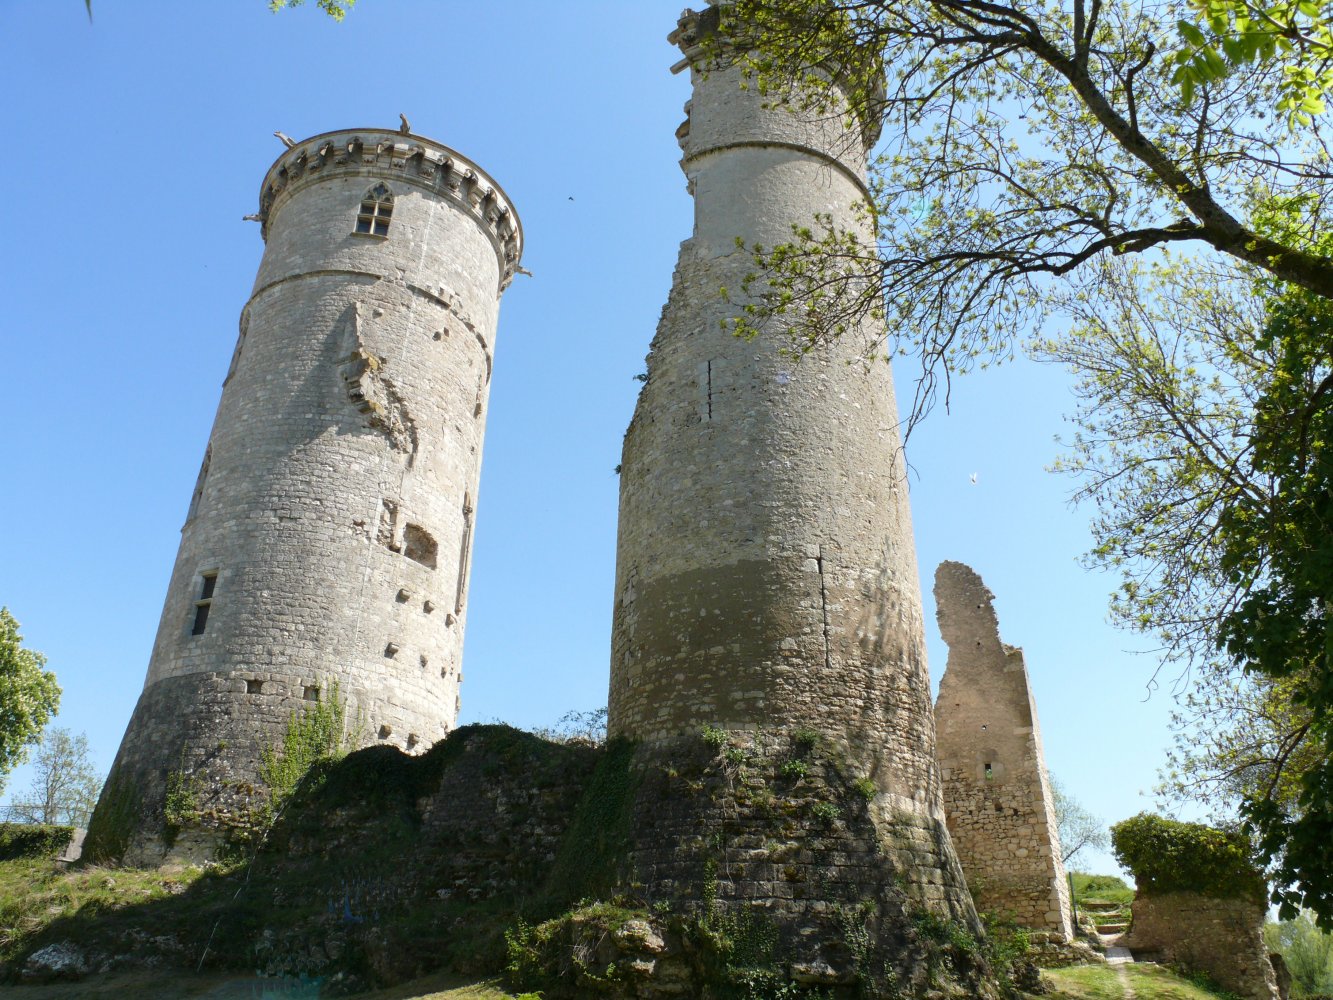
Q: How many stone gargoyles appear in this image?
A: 4